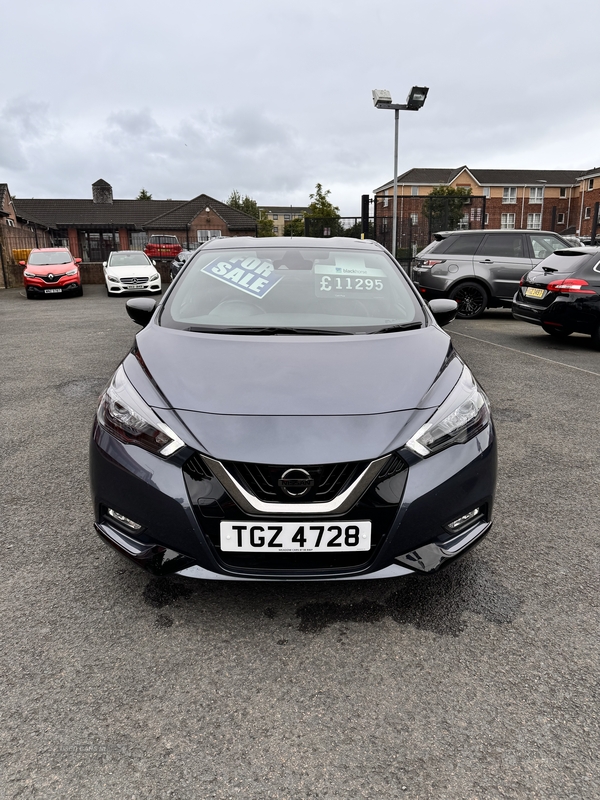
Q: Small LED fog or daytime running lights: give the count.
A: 2